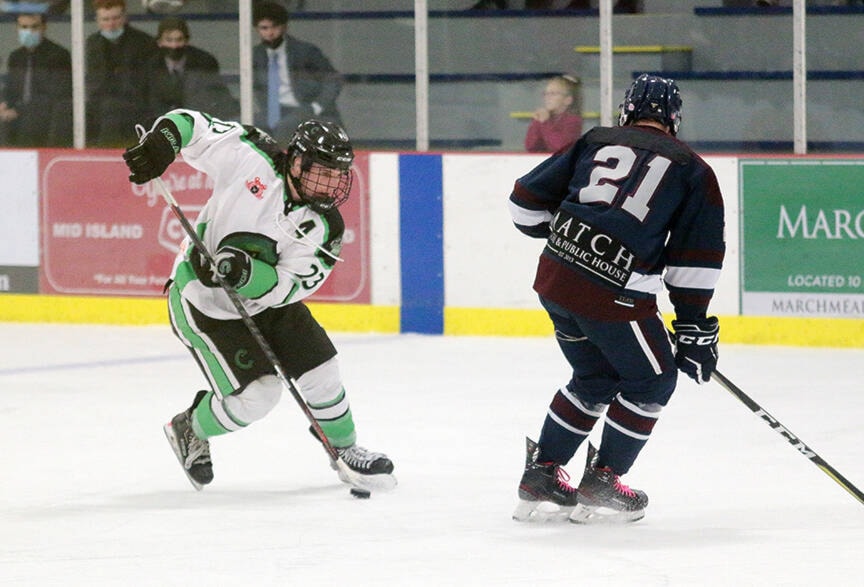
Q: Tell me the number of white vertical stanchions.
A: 5